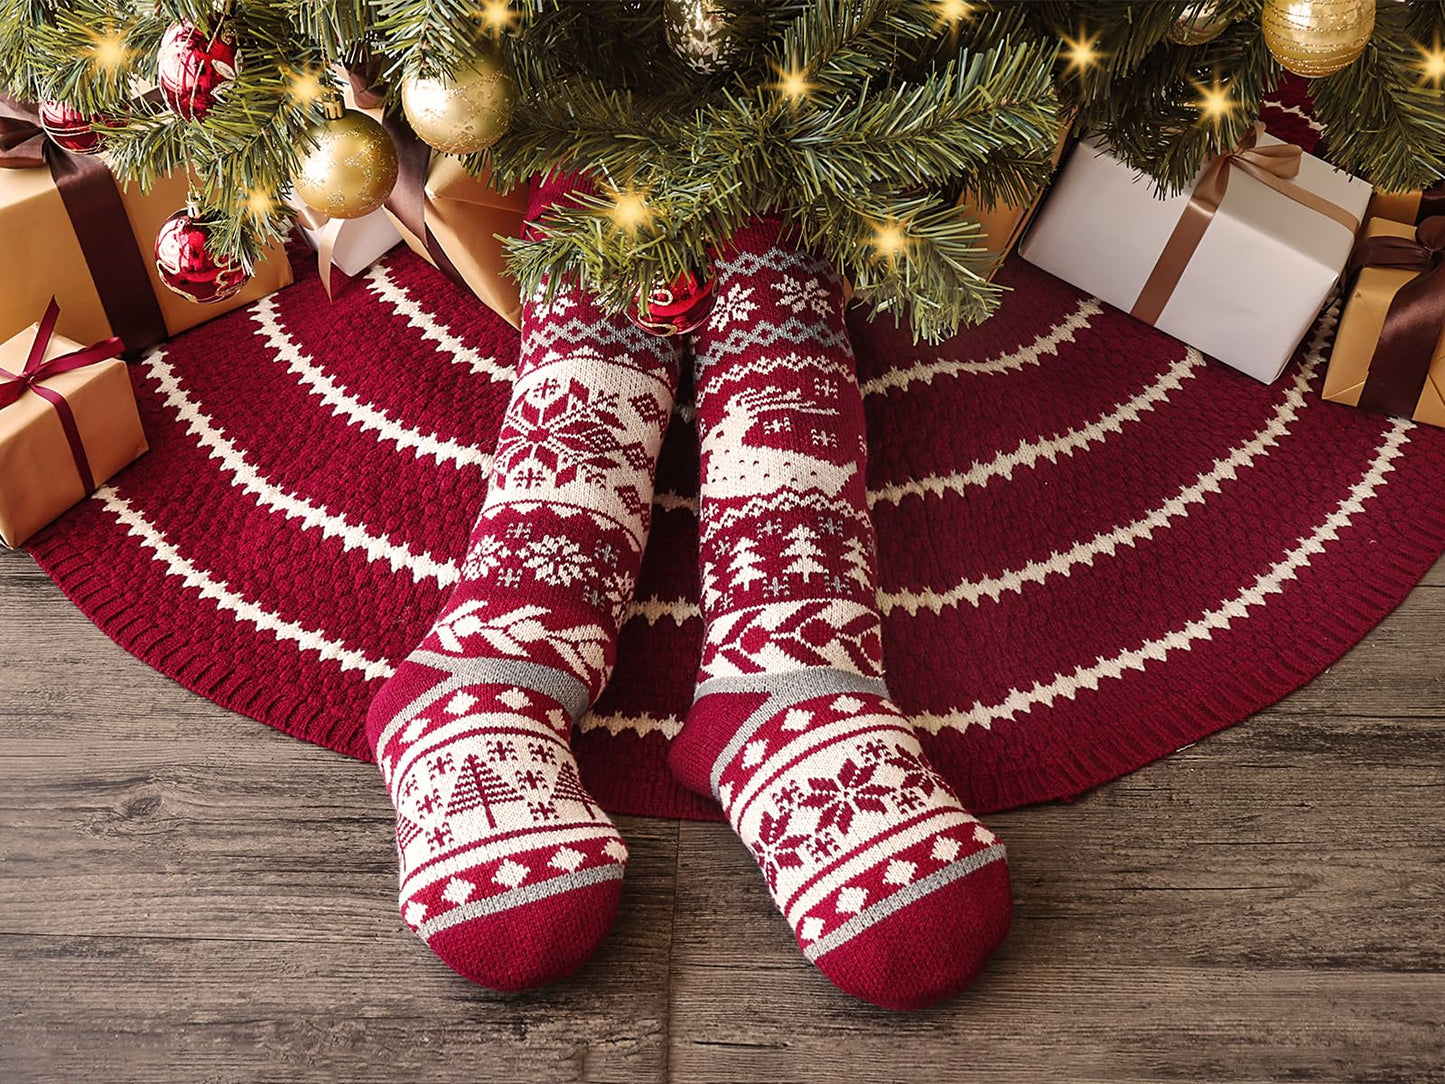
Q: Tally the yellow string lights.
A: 11